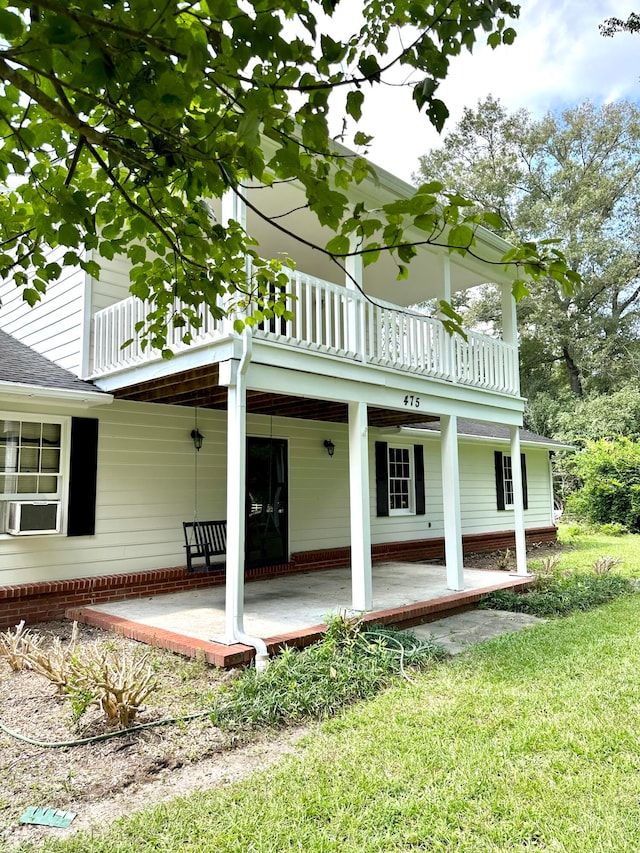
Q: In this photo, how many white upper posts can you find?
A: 4